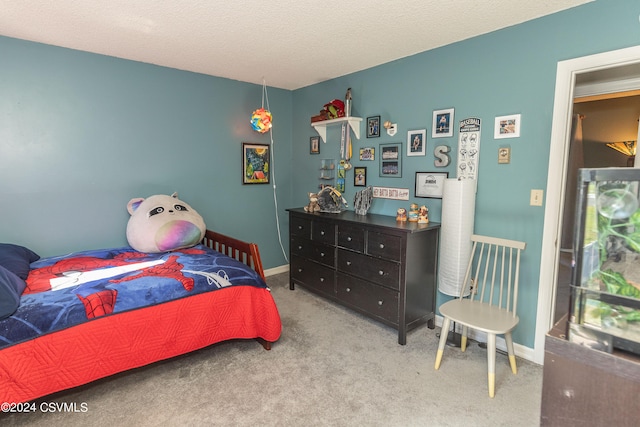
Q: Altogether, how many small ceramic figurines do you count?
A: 3